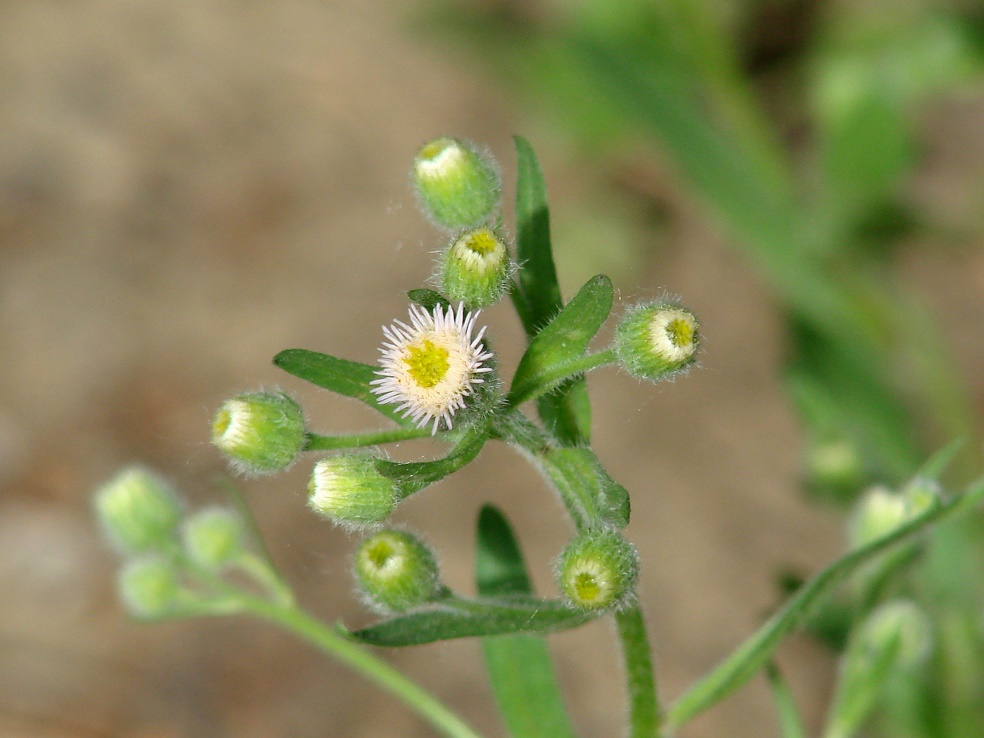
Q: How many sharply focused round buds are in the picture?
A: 7